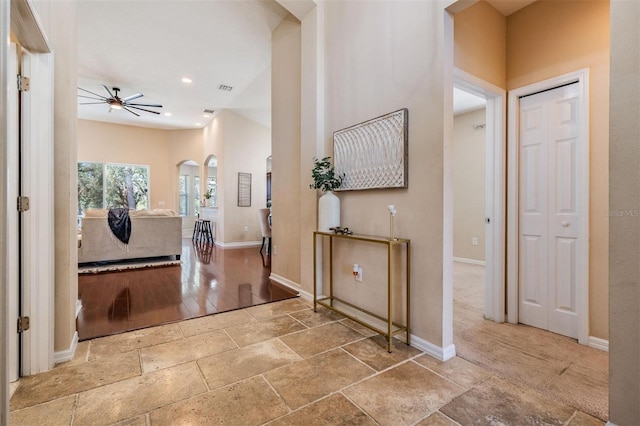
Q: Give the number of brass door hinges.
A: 3